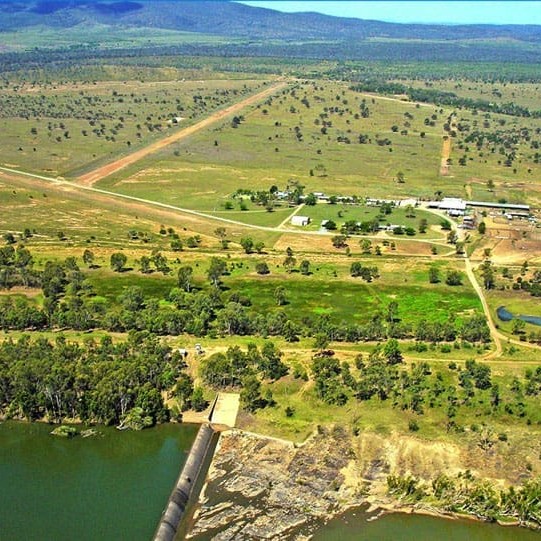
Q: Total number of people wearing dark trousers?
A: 0